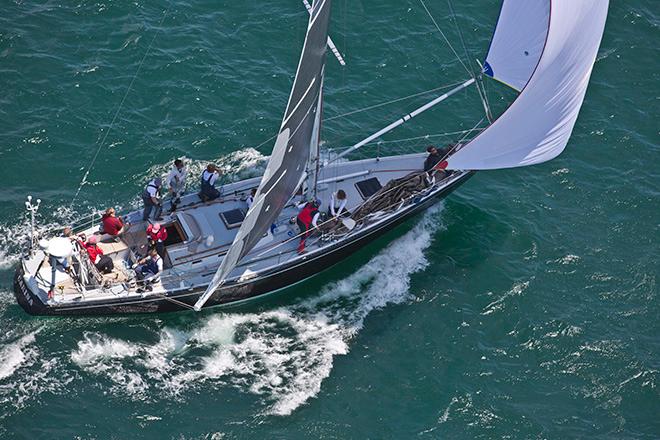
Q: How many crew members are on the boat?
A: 12